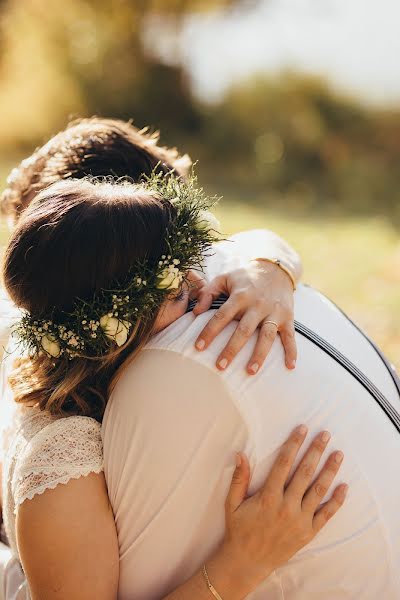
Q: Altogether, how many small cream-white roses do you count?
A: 4